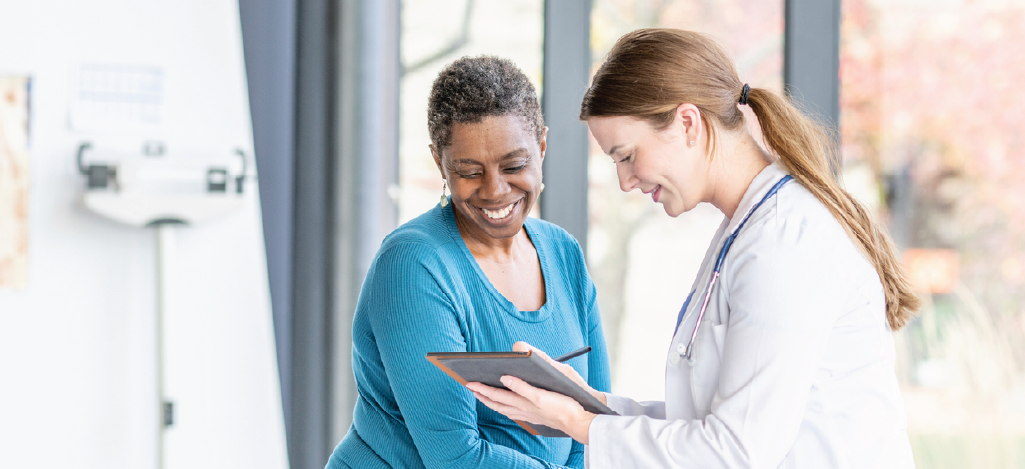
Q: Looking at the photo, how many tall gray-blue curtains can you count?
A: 1